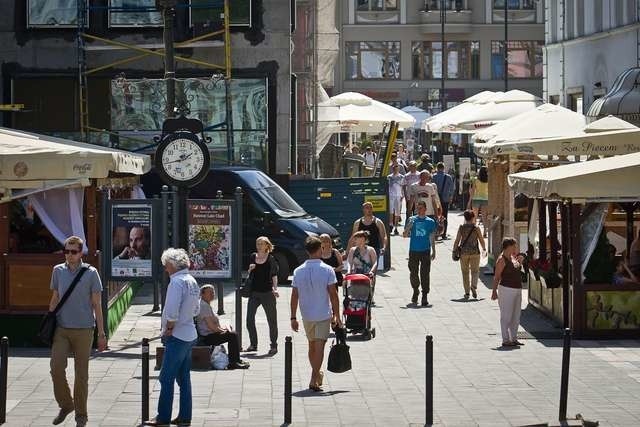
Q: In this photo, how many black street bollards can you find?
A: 5